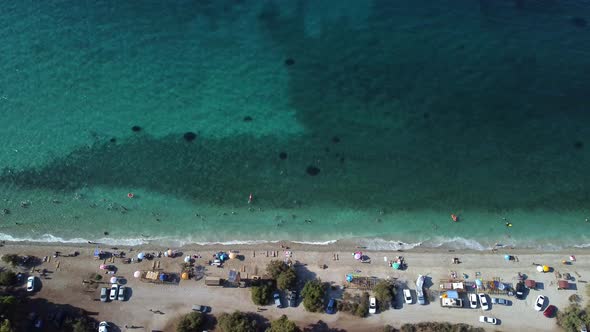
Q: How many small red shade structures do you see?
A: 2